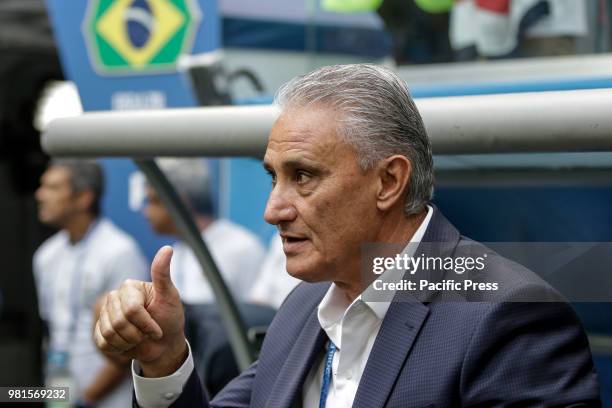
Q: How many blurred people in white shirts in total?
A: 3